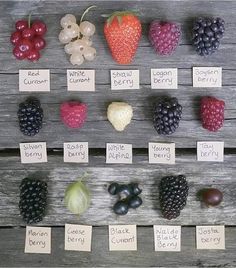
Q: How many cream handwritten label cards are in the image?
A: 15